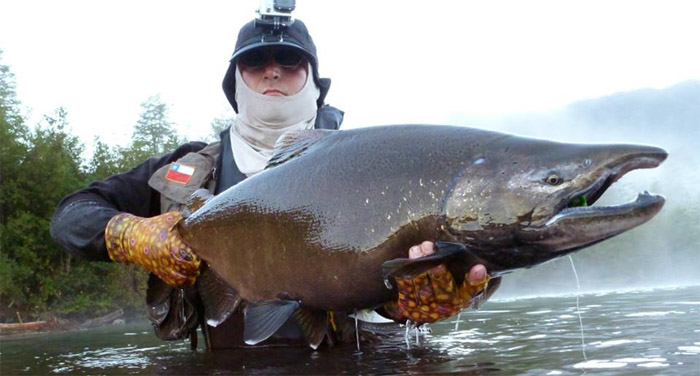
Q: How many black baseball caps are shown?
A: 1